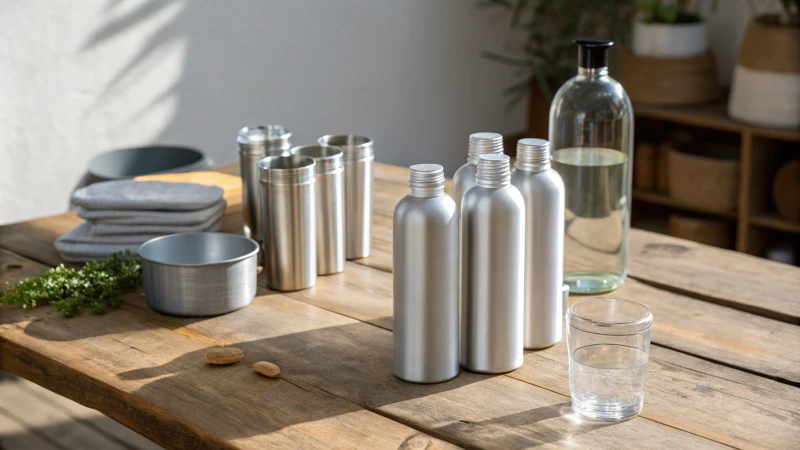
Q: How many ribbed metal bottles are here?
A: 4